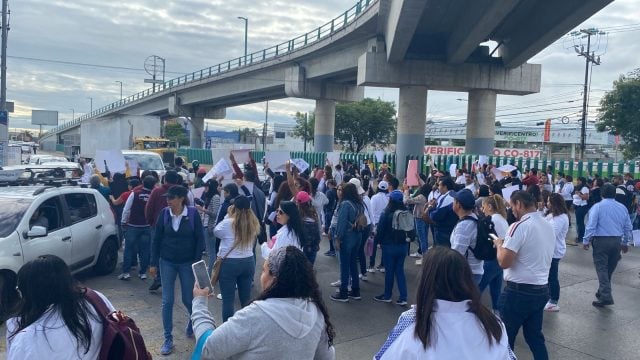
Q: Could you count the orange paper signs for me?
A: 1